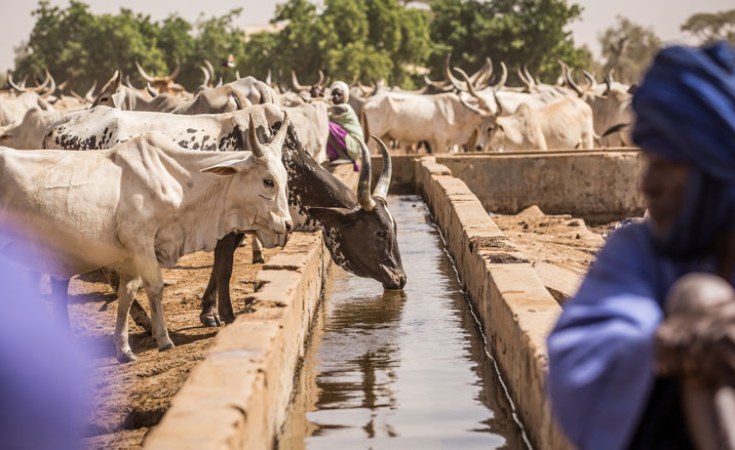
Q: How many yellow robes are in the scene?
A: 0